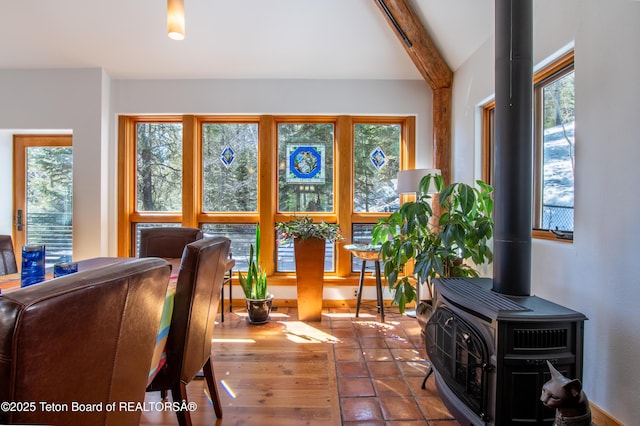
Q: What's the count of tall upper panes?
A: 4